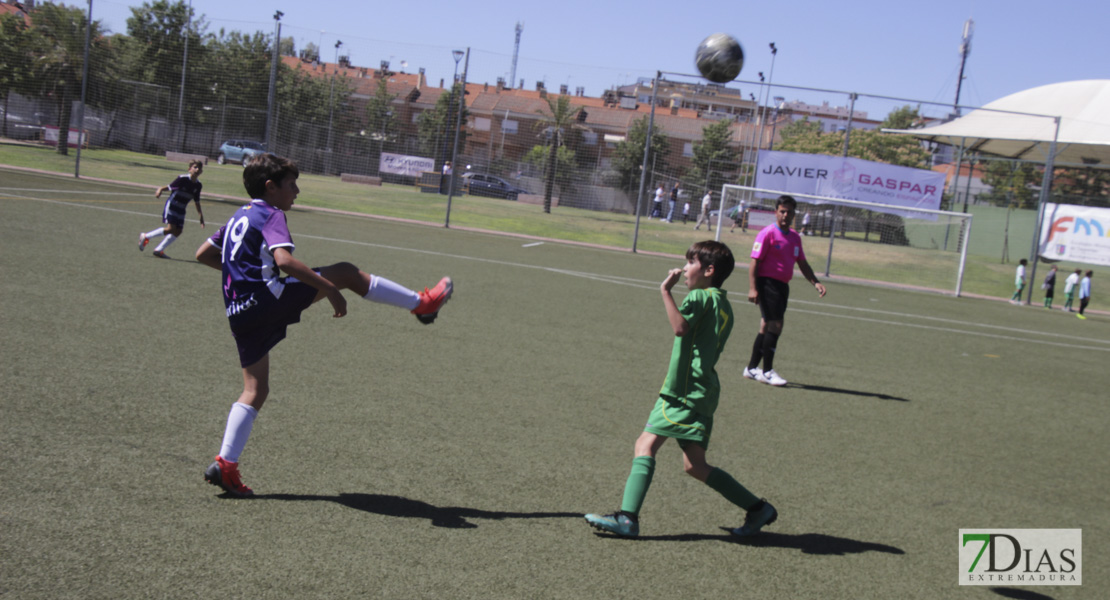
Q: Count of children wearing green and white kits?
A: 2